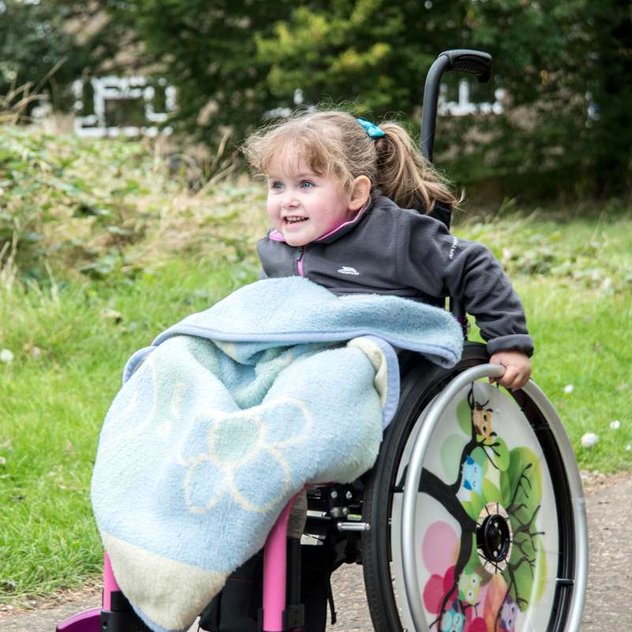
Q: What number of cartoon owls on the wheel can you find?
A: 5